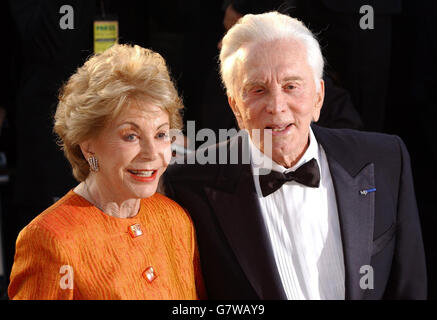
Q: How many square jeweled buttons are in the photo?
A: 2